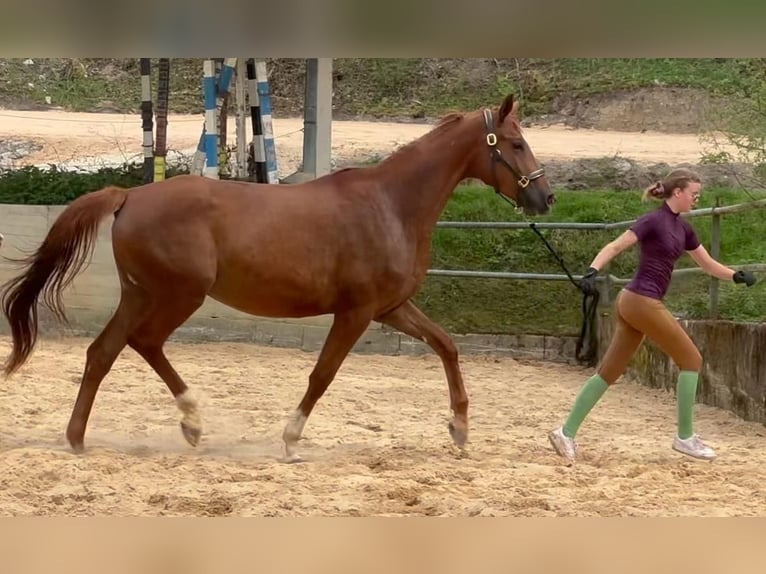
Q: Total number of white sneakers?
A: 2